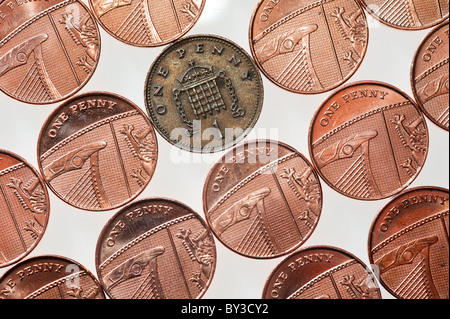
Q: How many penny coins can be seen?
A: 14